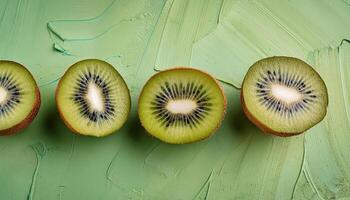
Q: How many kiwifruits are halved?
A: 4